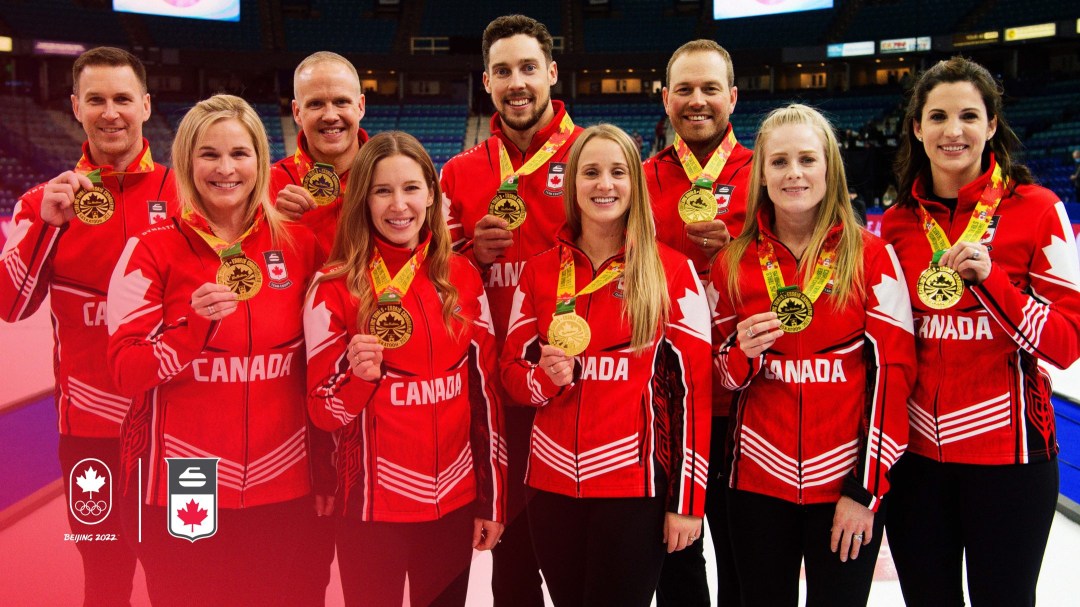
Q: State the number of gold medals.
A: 9